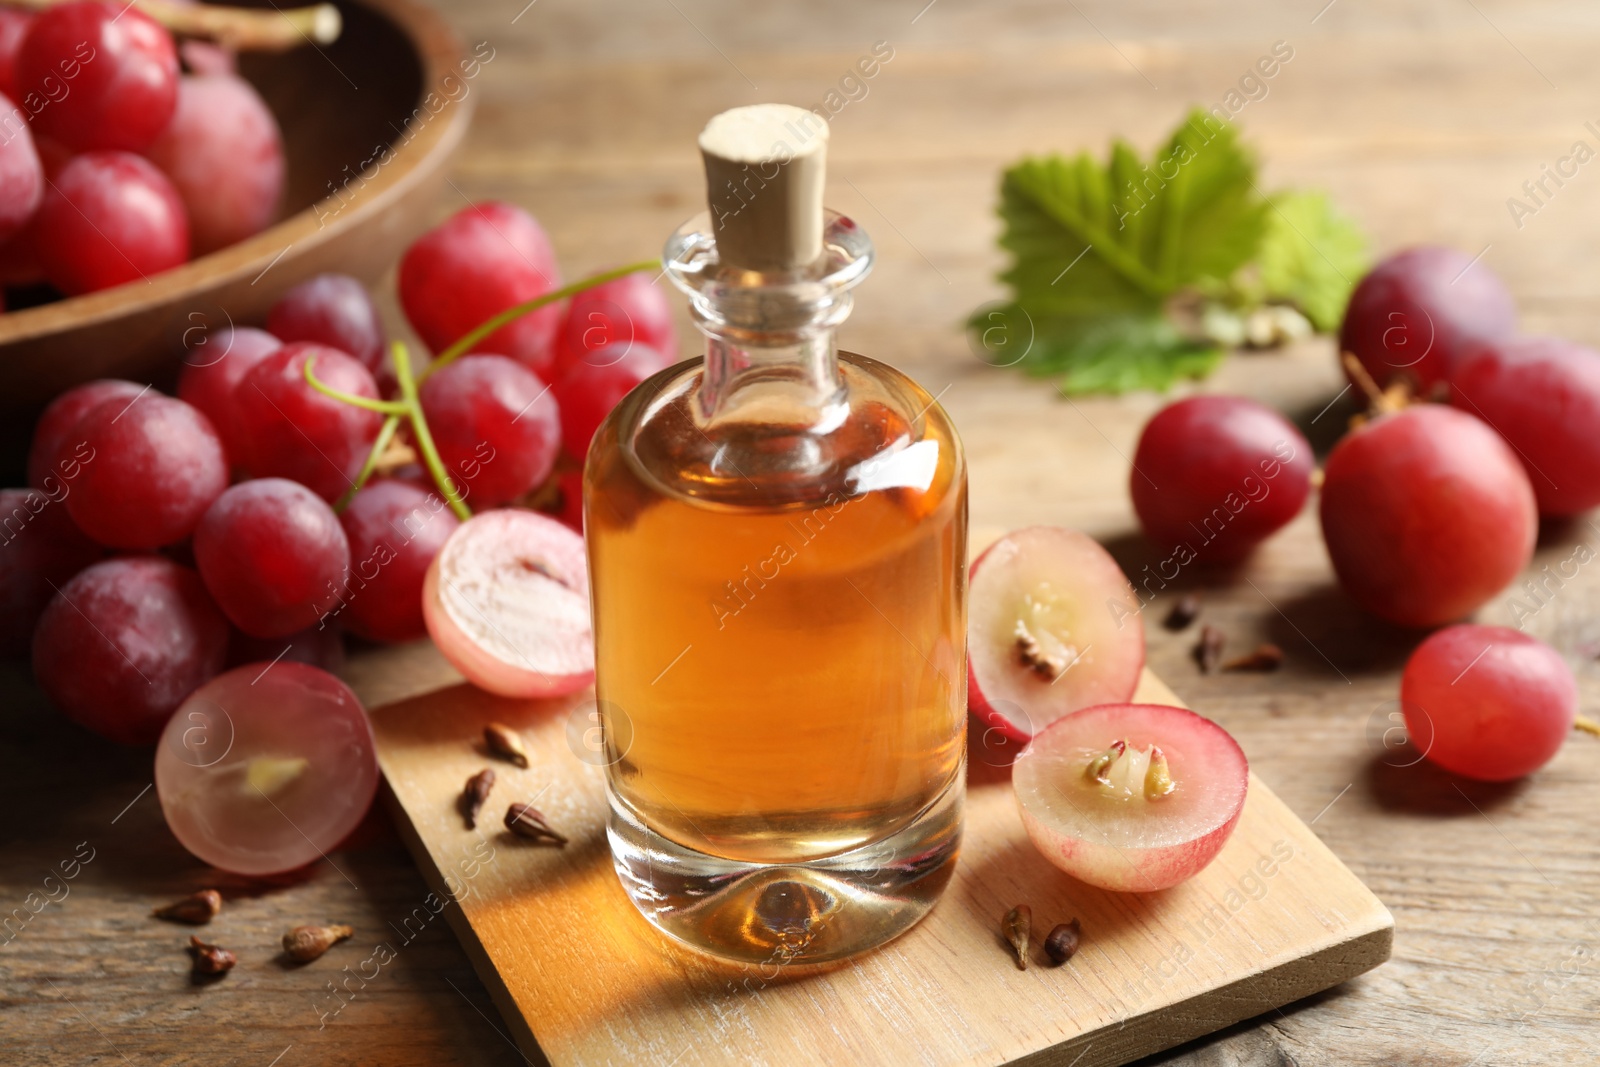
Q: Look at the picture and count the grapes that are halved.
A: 4